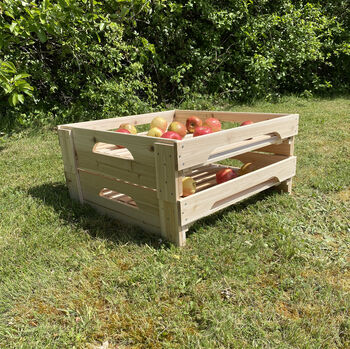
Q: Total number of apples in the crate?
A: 13